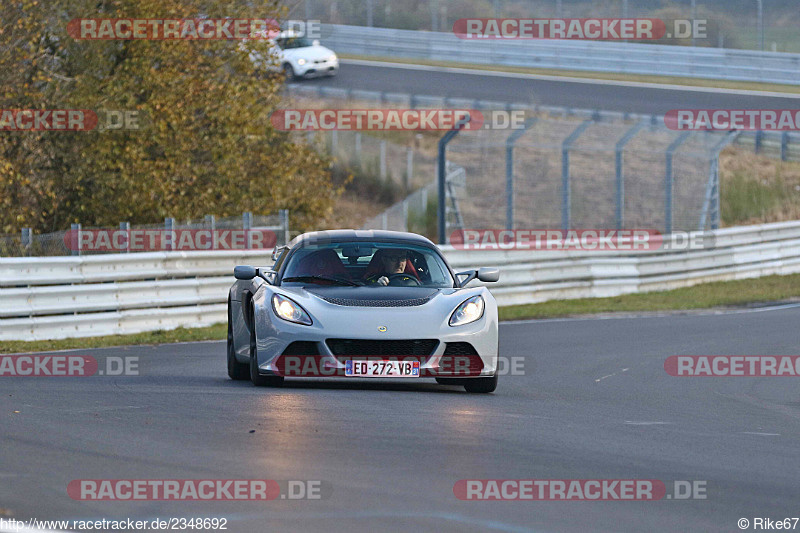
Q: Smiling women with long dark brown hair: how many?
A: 0